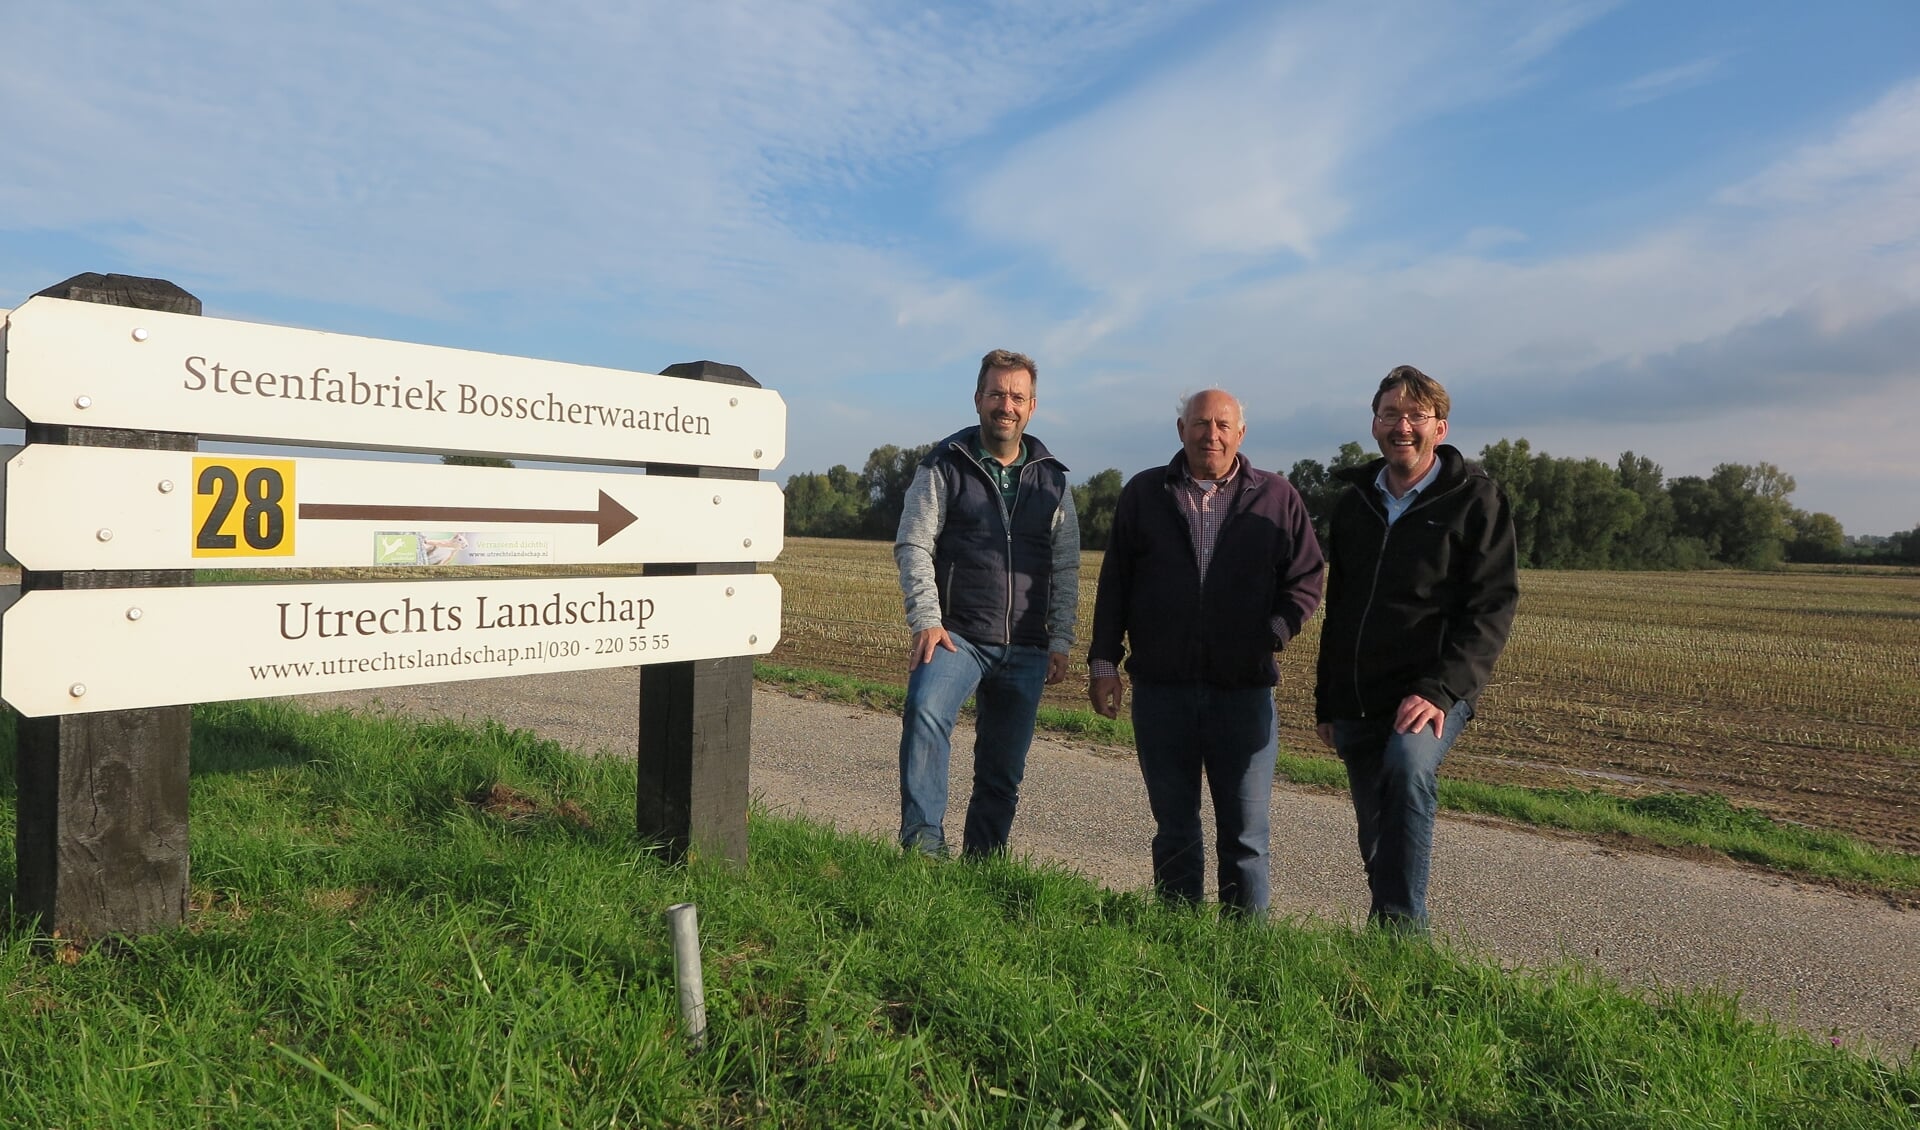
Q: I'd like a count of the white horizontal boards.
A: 3